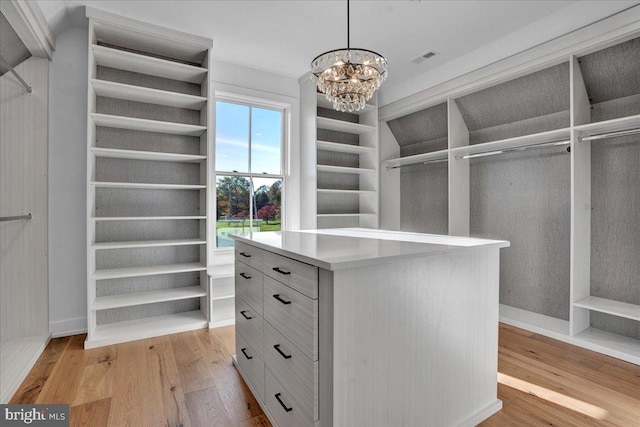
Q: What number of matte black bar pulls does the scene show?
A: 8